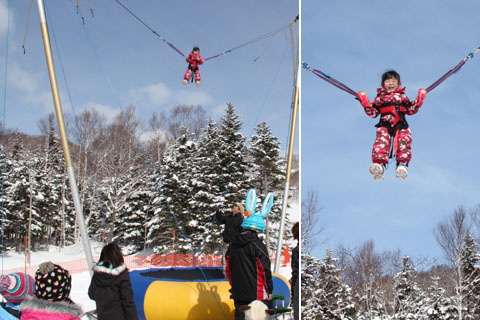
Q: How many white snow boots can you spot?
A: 4